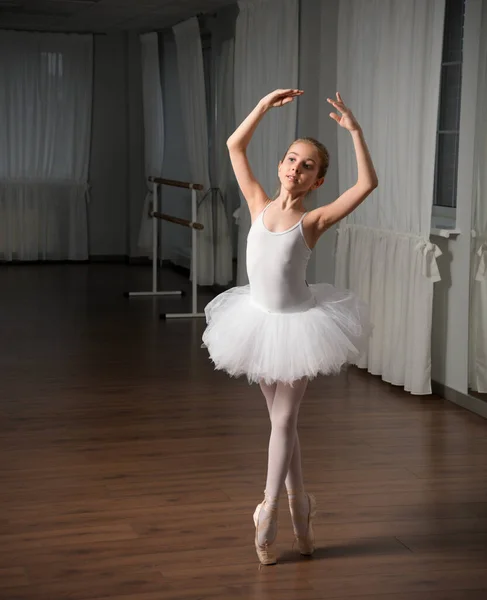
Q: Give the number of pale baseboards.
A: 1